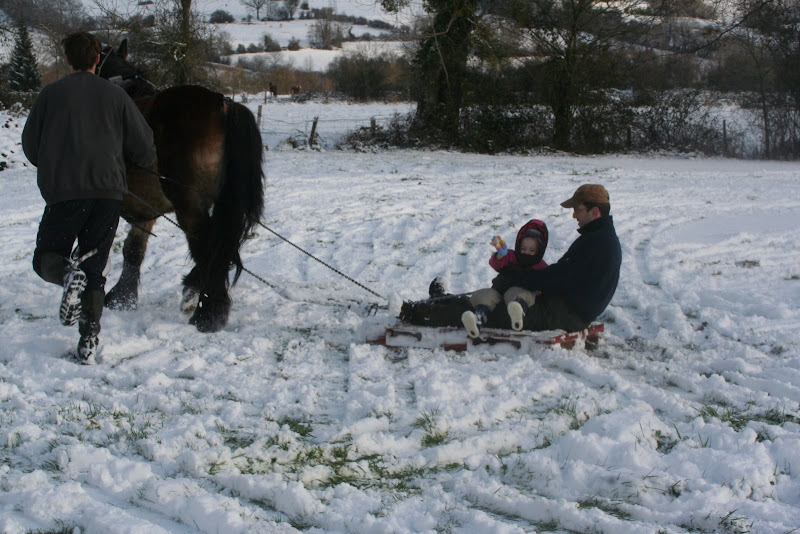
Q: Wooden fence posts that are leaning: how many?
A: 1